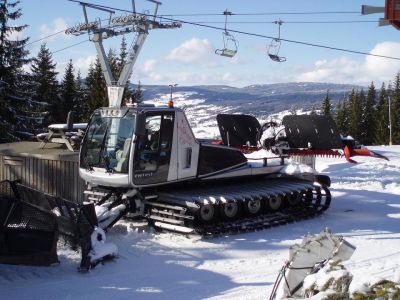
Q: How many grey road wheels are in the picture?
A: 5